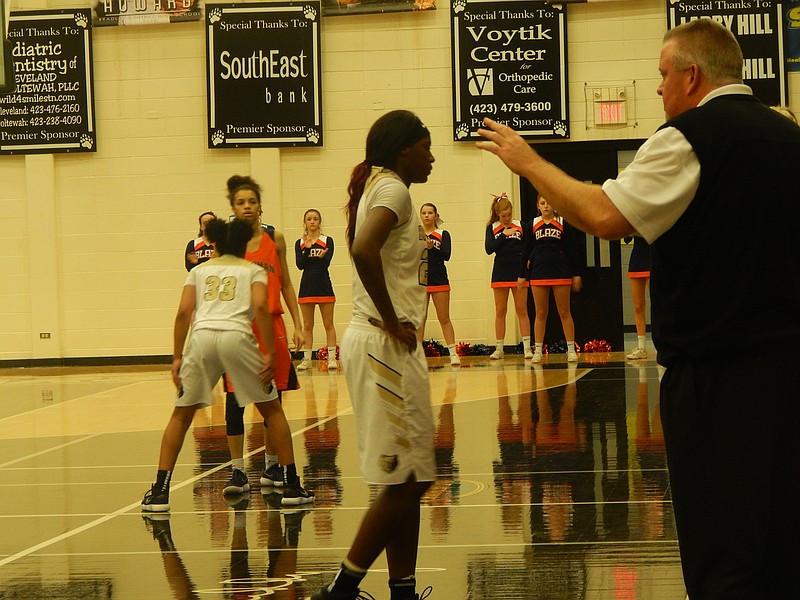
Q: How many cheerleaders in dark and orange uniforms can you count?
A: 6